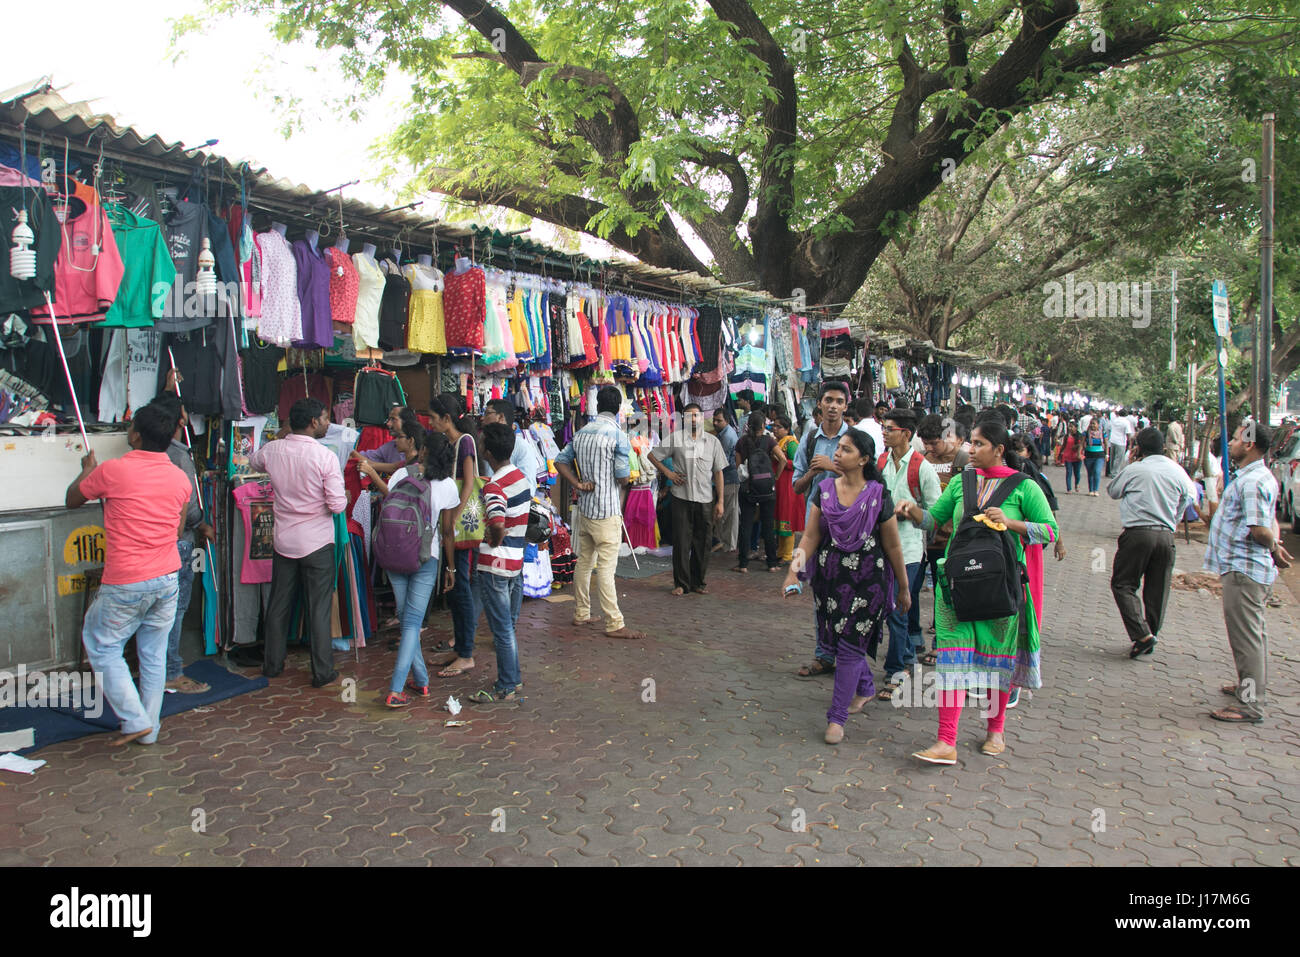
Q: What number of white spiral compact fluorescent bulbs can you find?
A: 2